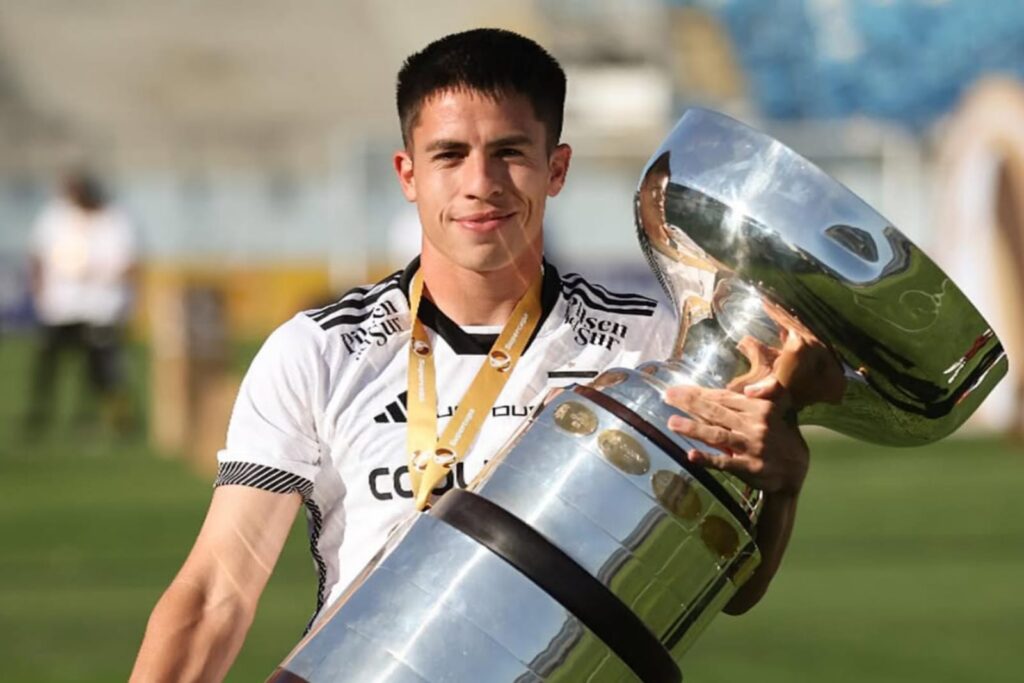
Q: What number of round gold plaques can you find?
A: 4